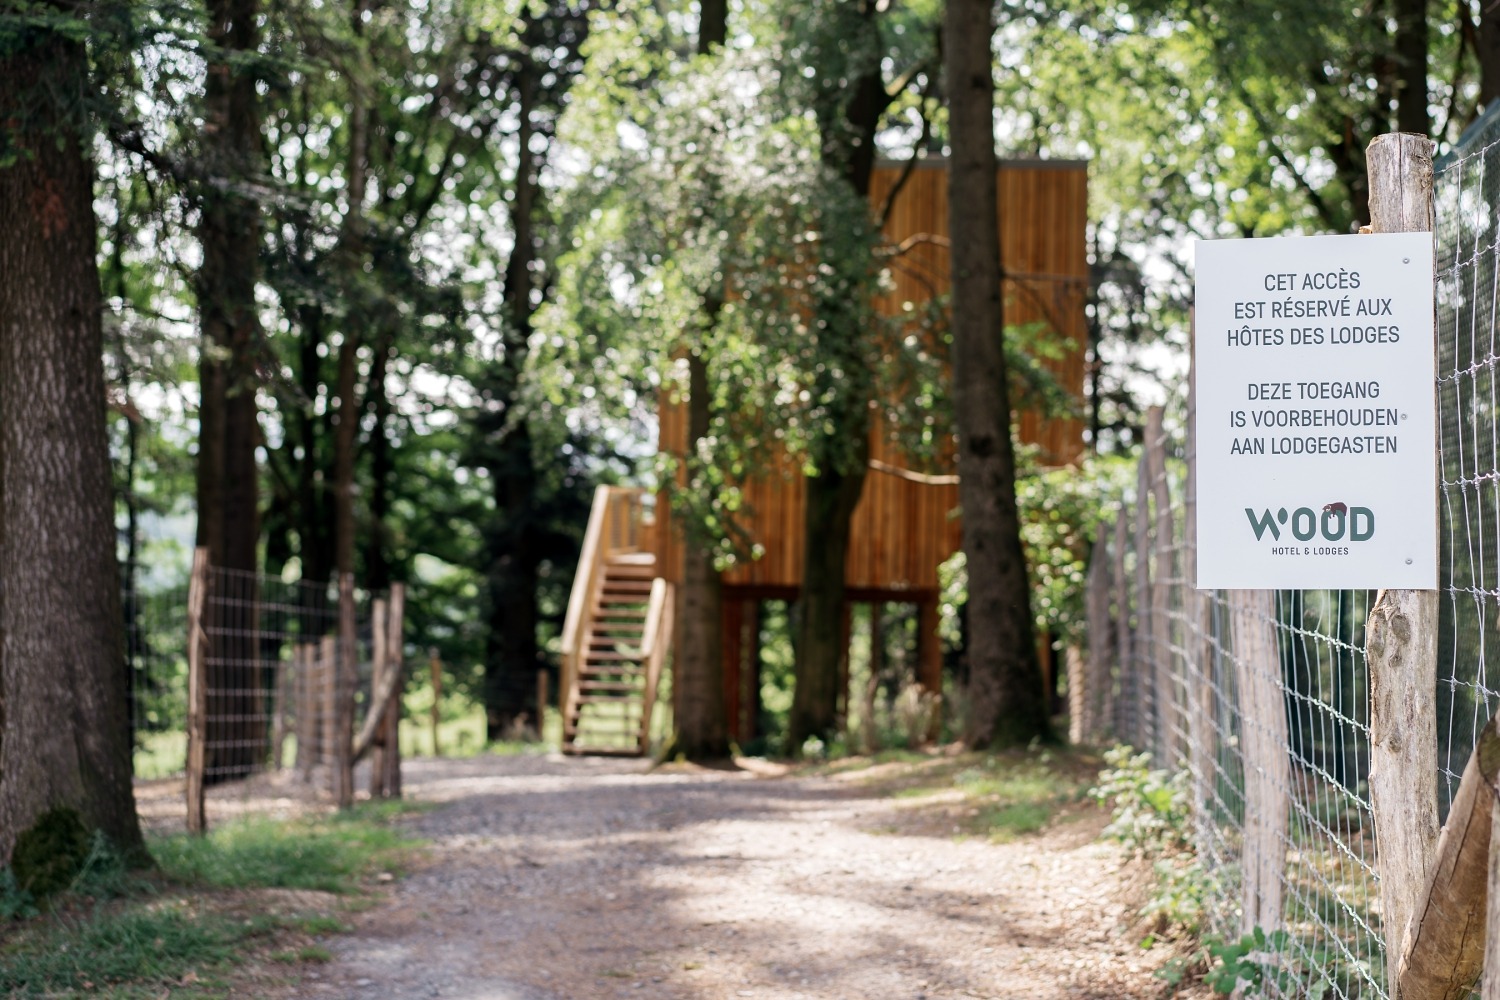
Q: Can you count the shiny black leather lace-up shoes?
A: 0